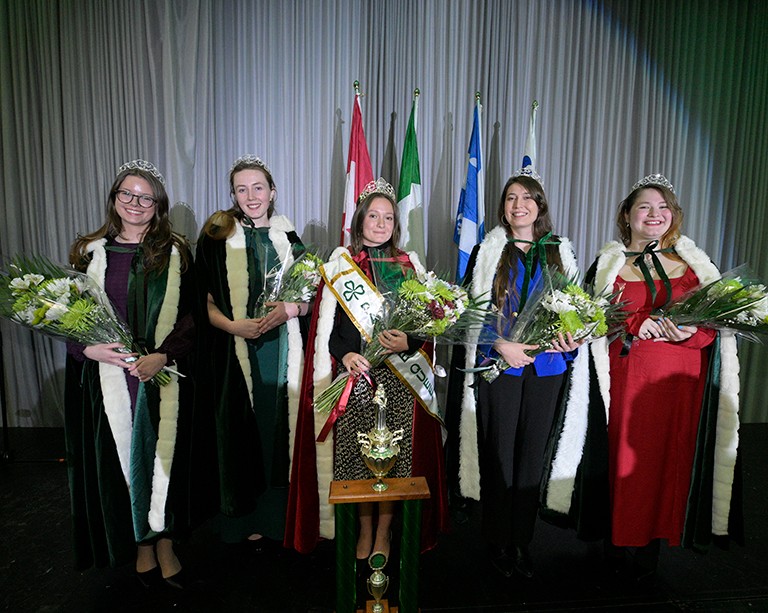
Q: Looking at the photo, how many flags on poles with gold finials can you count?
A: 4